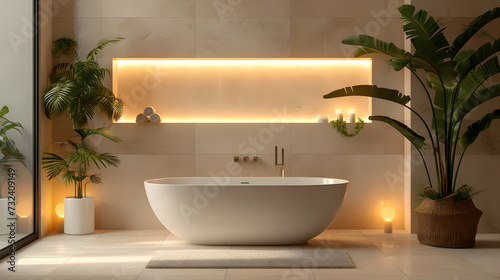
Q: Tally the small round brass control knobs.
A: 3